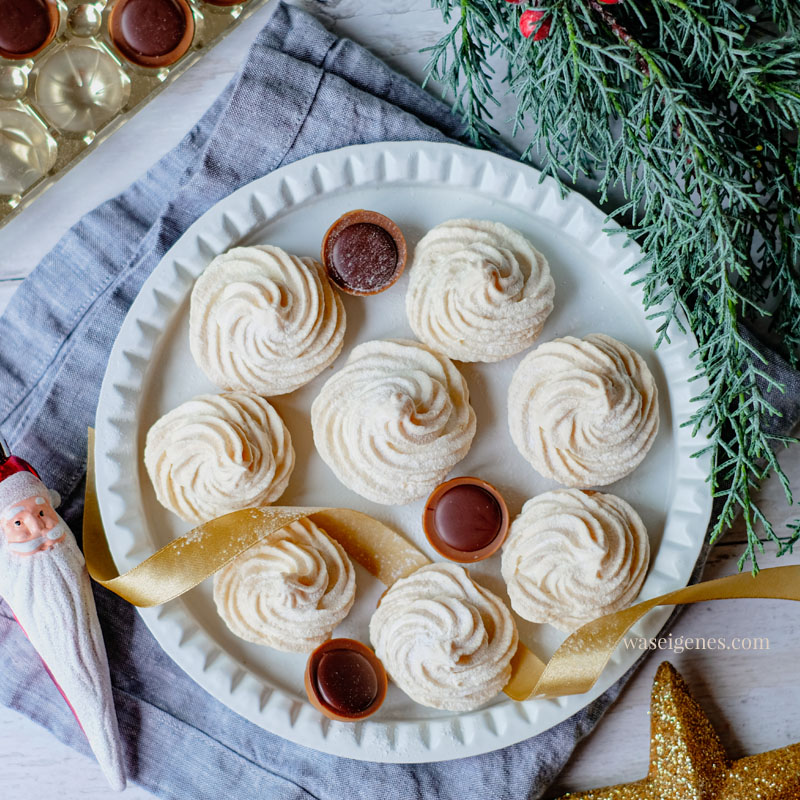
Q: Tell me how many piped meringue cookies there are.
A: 8